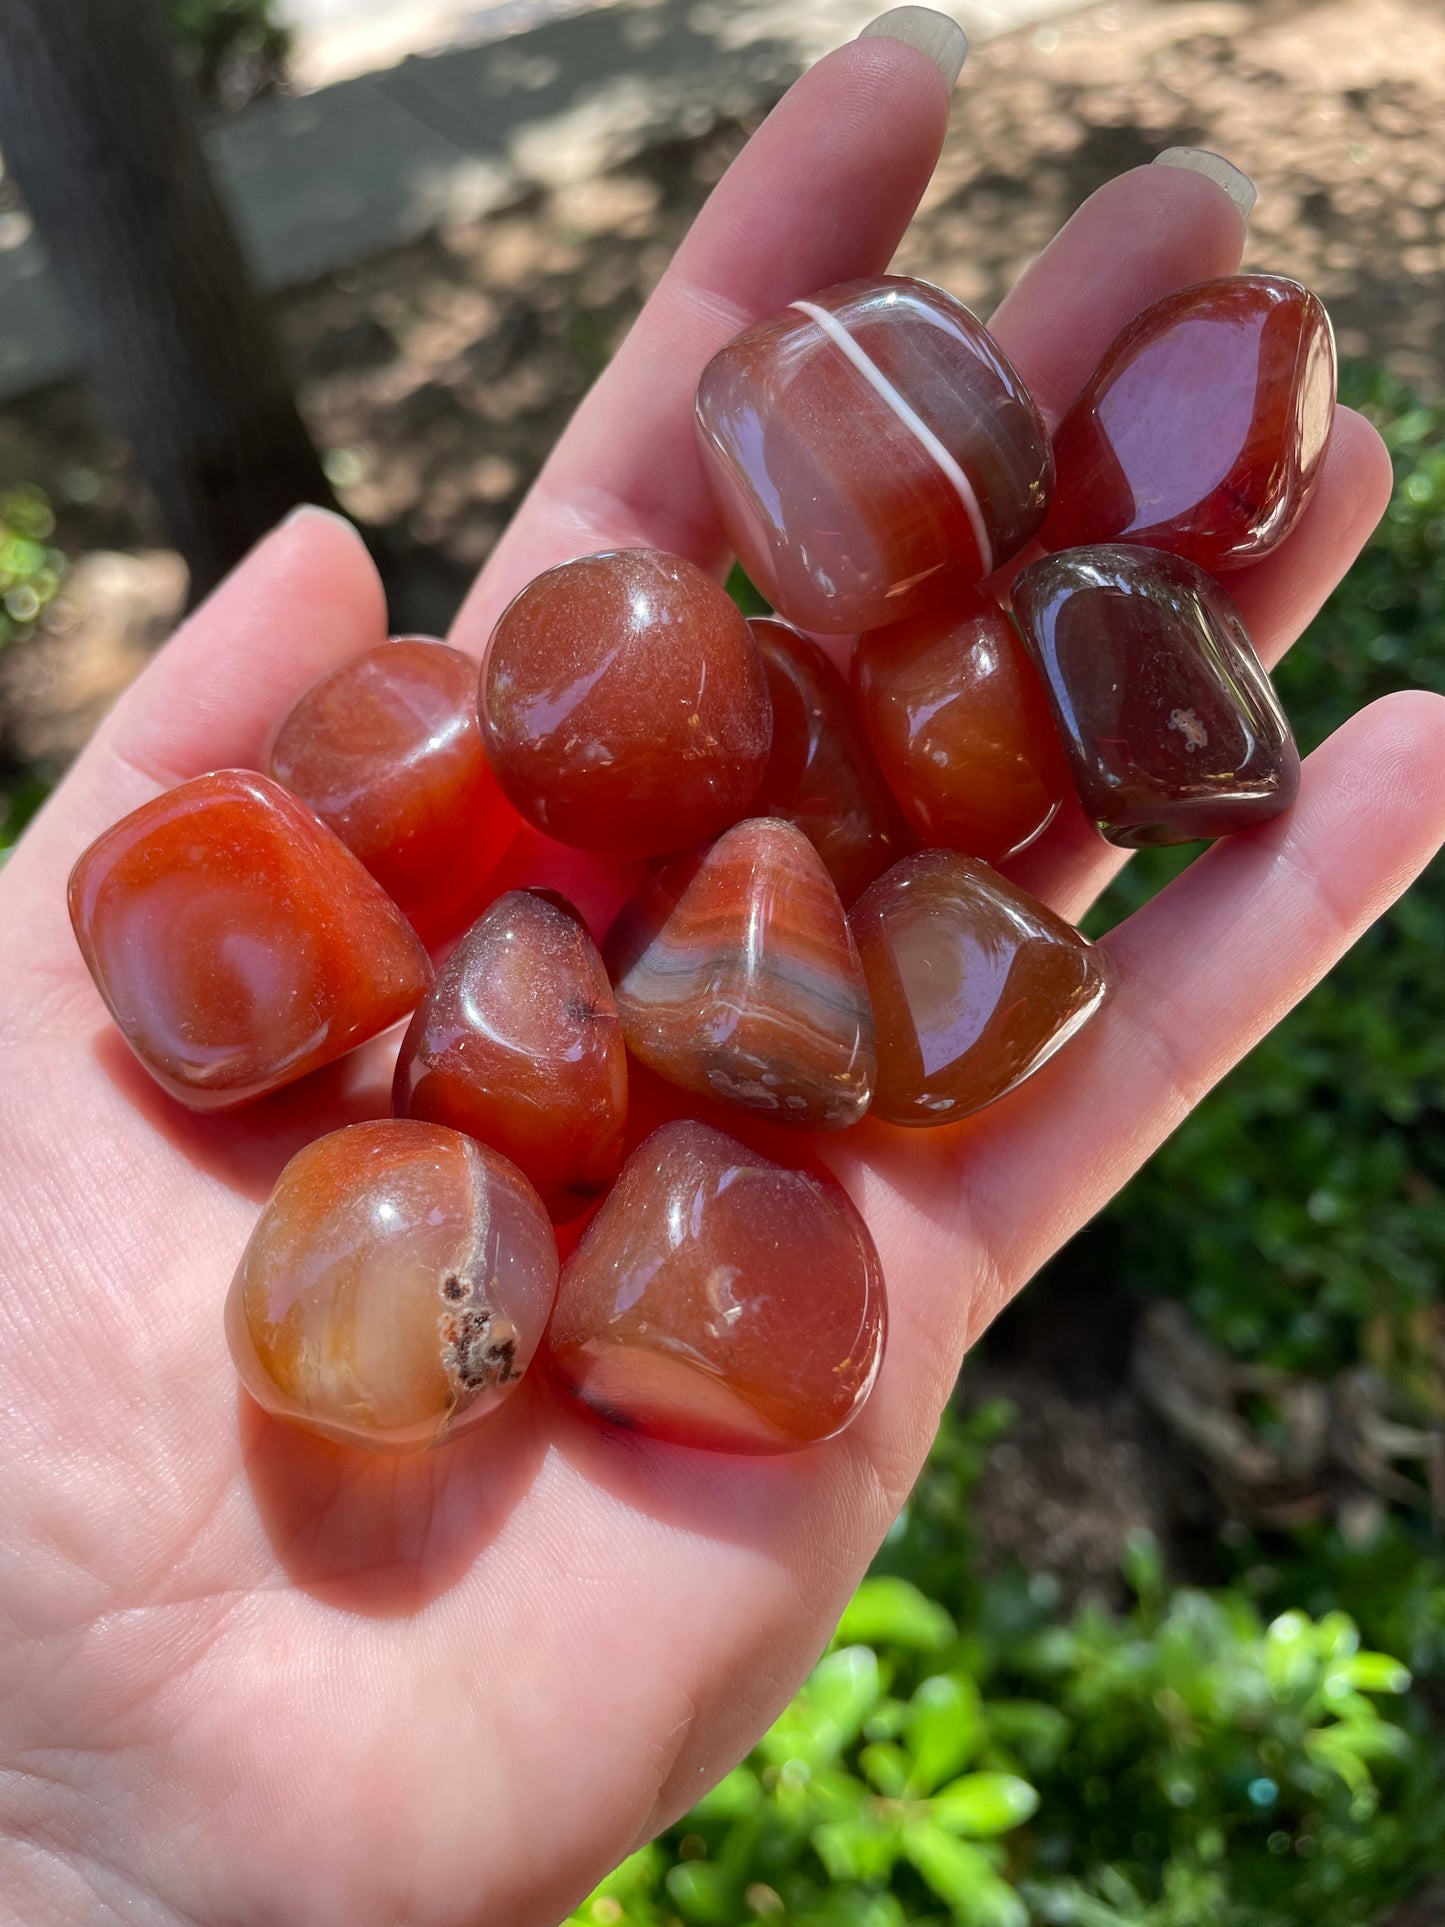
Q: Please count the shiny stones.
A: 13